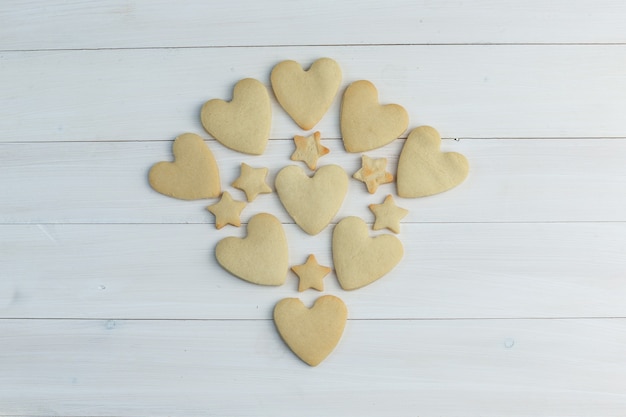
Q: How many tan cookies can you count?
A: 15